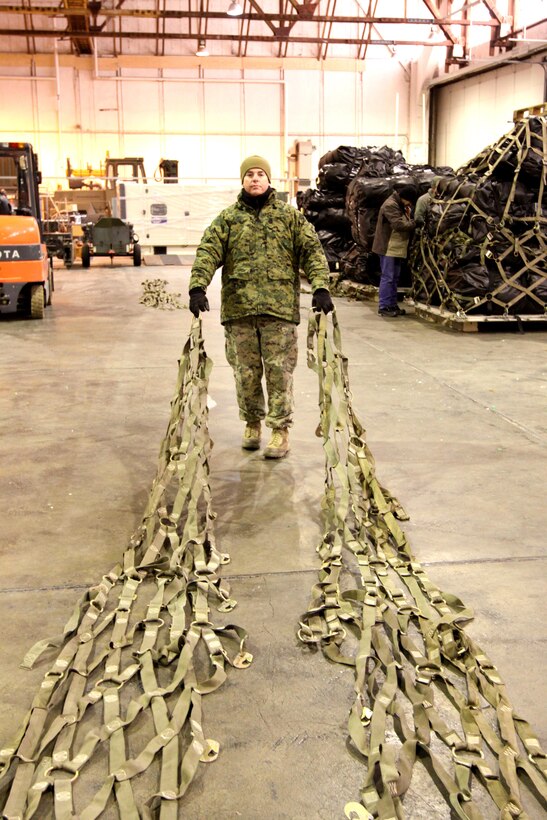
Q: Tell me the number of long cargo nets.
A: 2